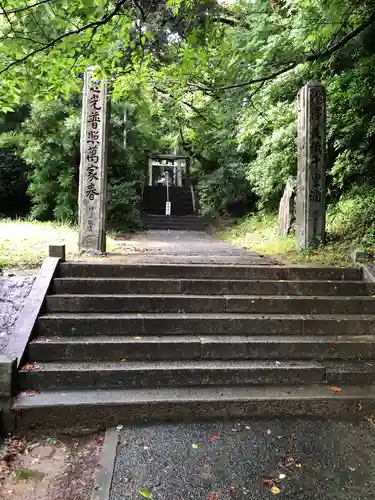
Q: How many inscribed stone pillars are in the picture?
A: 2